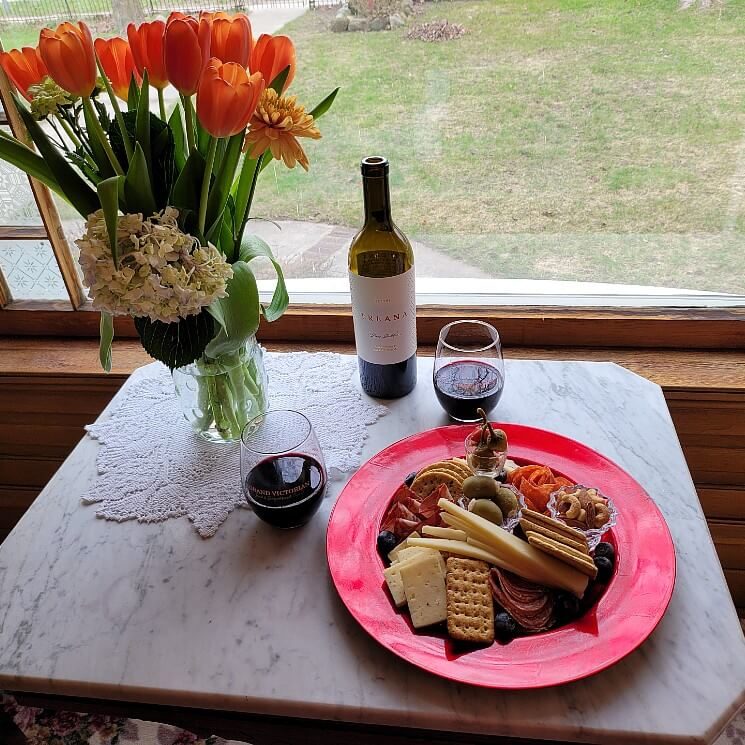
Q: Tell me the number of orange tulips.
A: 8